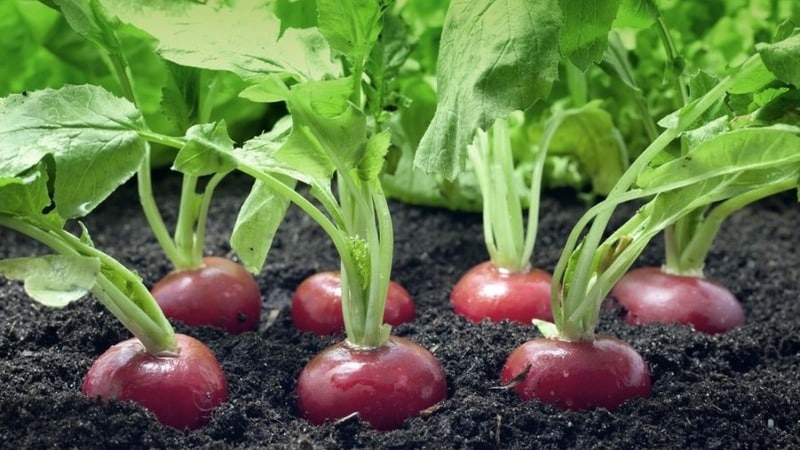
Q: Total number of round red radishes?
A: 7